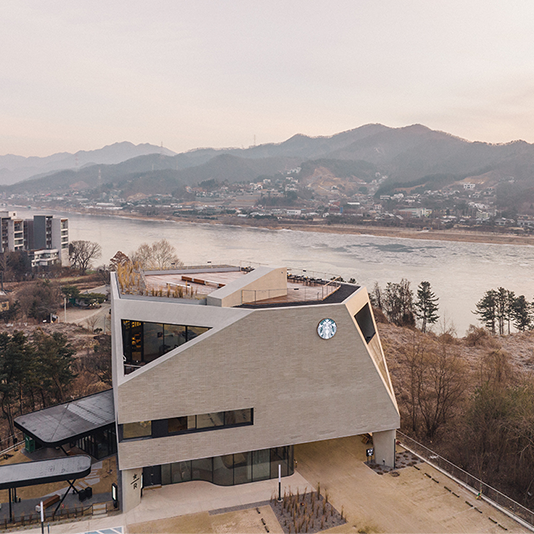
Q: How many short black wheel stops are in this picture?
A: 12